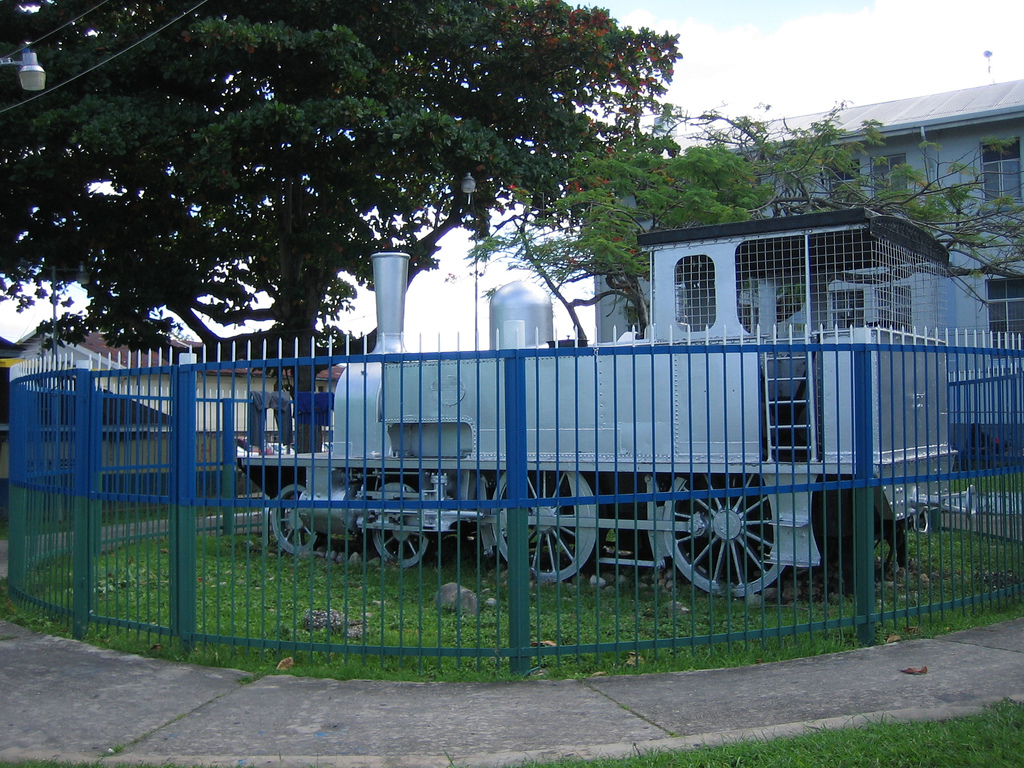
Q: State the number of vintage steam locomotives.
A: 1